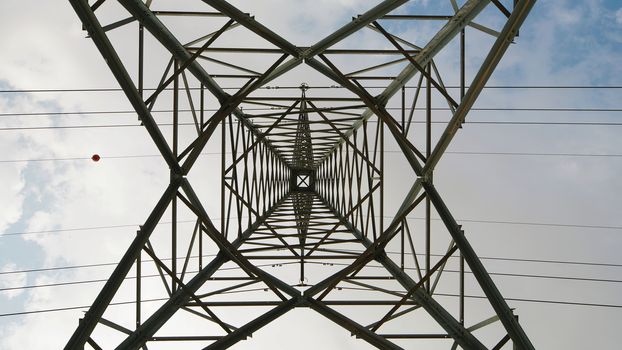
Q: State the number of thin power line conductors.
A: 8